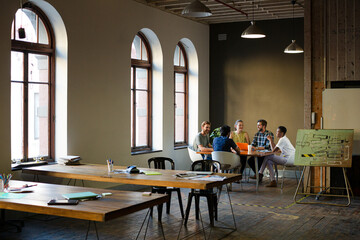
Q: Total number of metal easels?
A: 1